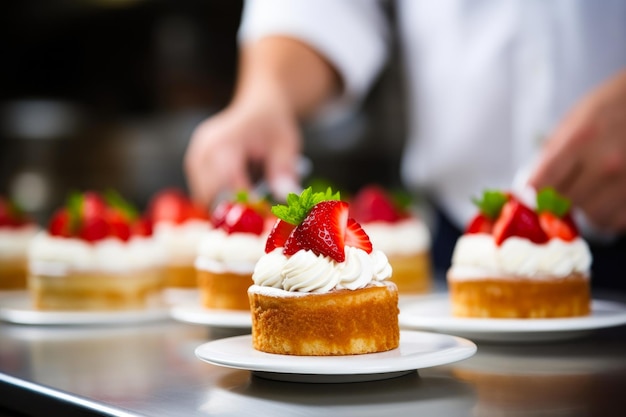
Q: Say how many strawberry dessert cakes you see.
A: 7